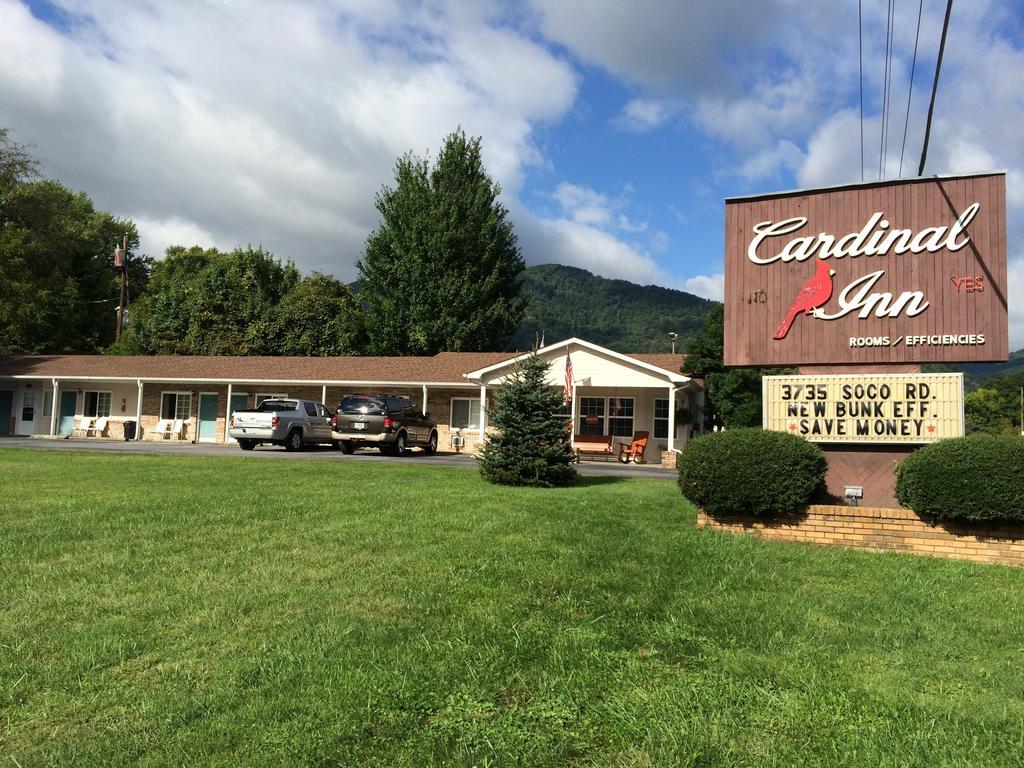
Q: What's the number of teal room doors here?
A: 4